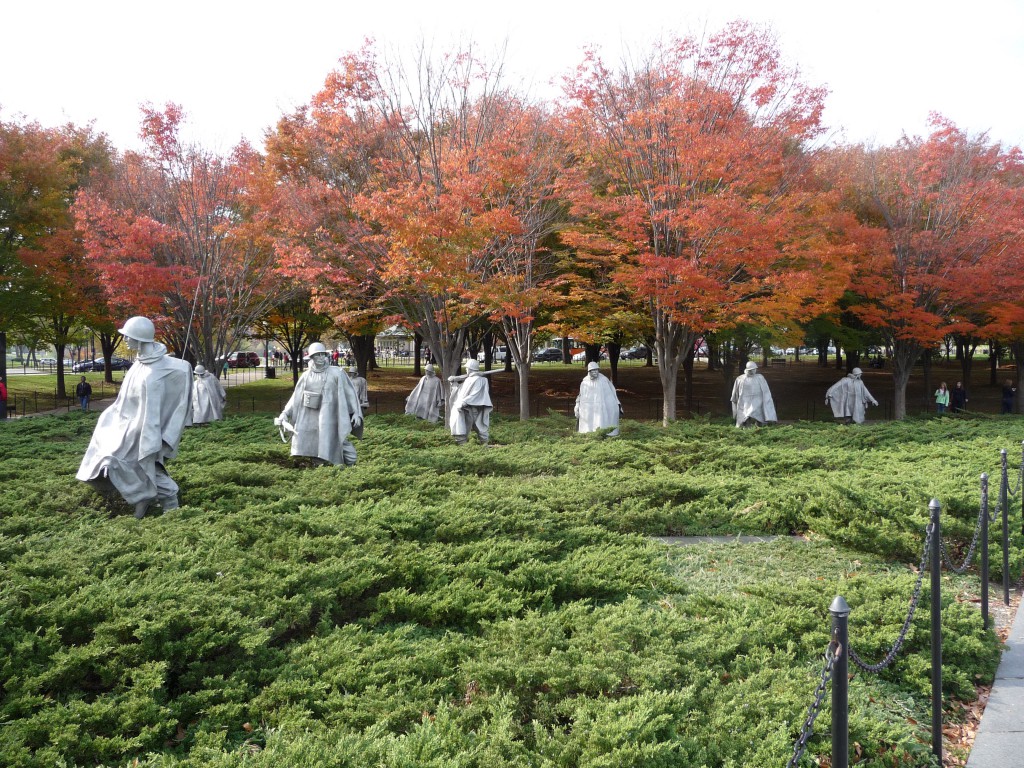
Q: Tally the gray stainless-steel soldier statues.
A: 9